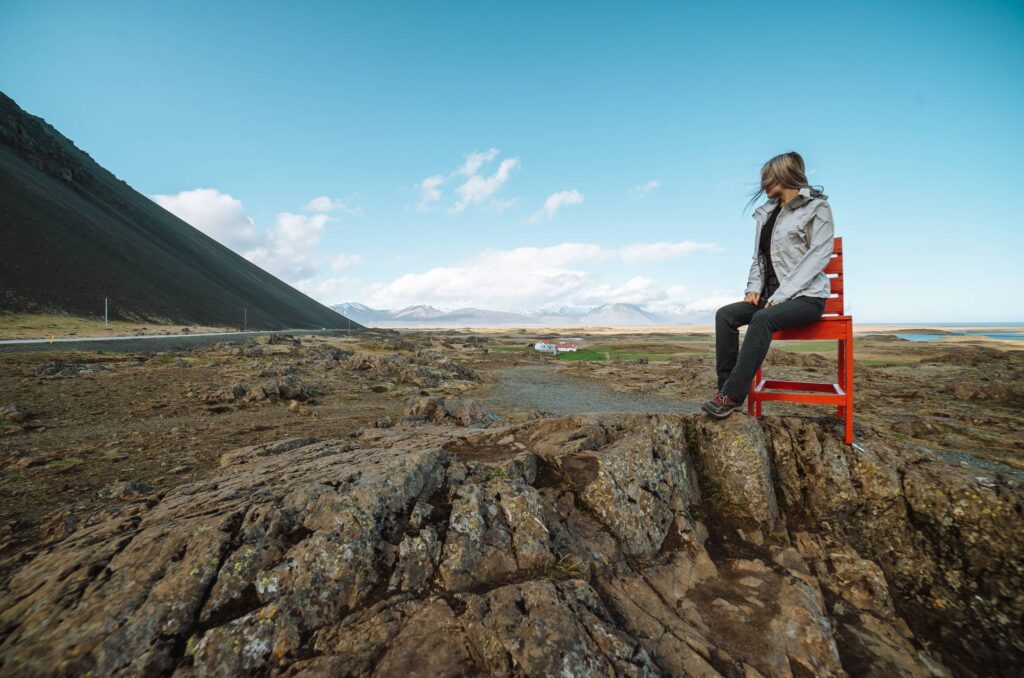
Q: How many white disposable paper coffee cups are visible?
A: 0